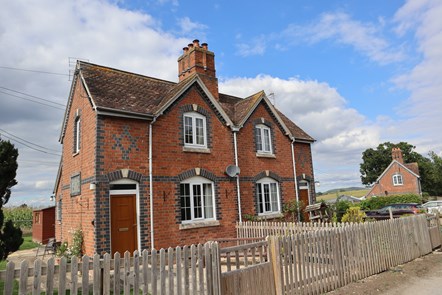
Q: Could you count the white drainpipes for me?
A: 3